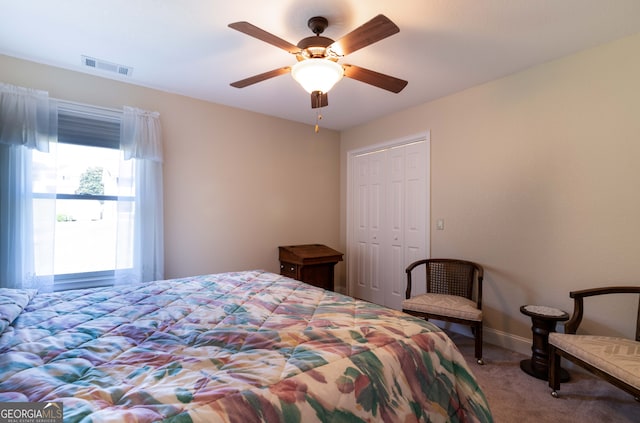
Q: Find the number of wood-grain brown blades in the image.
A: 5